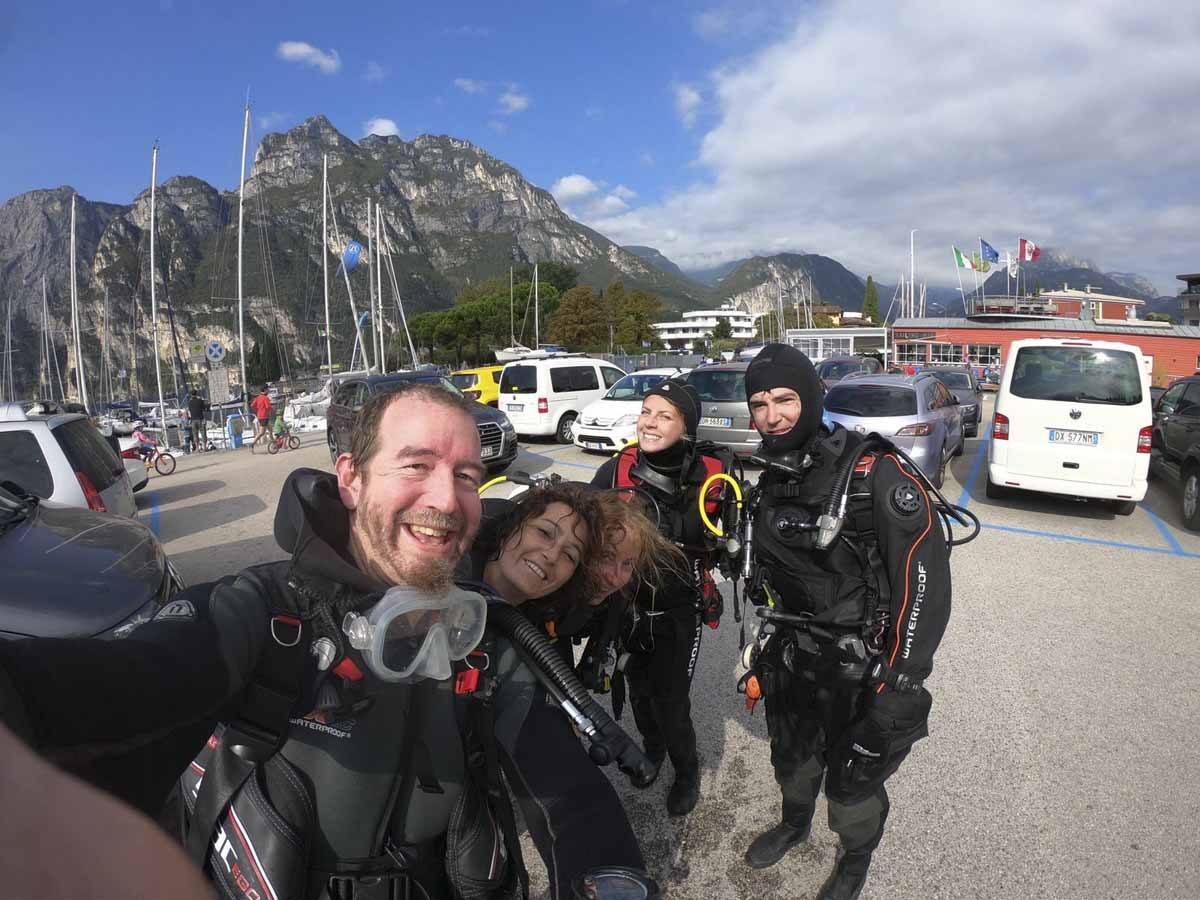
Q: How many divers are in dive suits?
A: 5